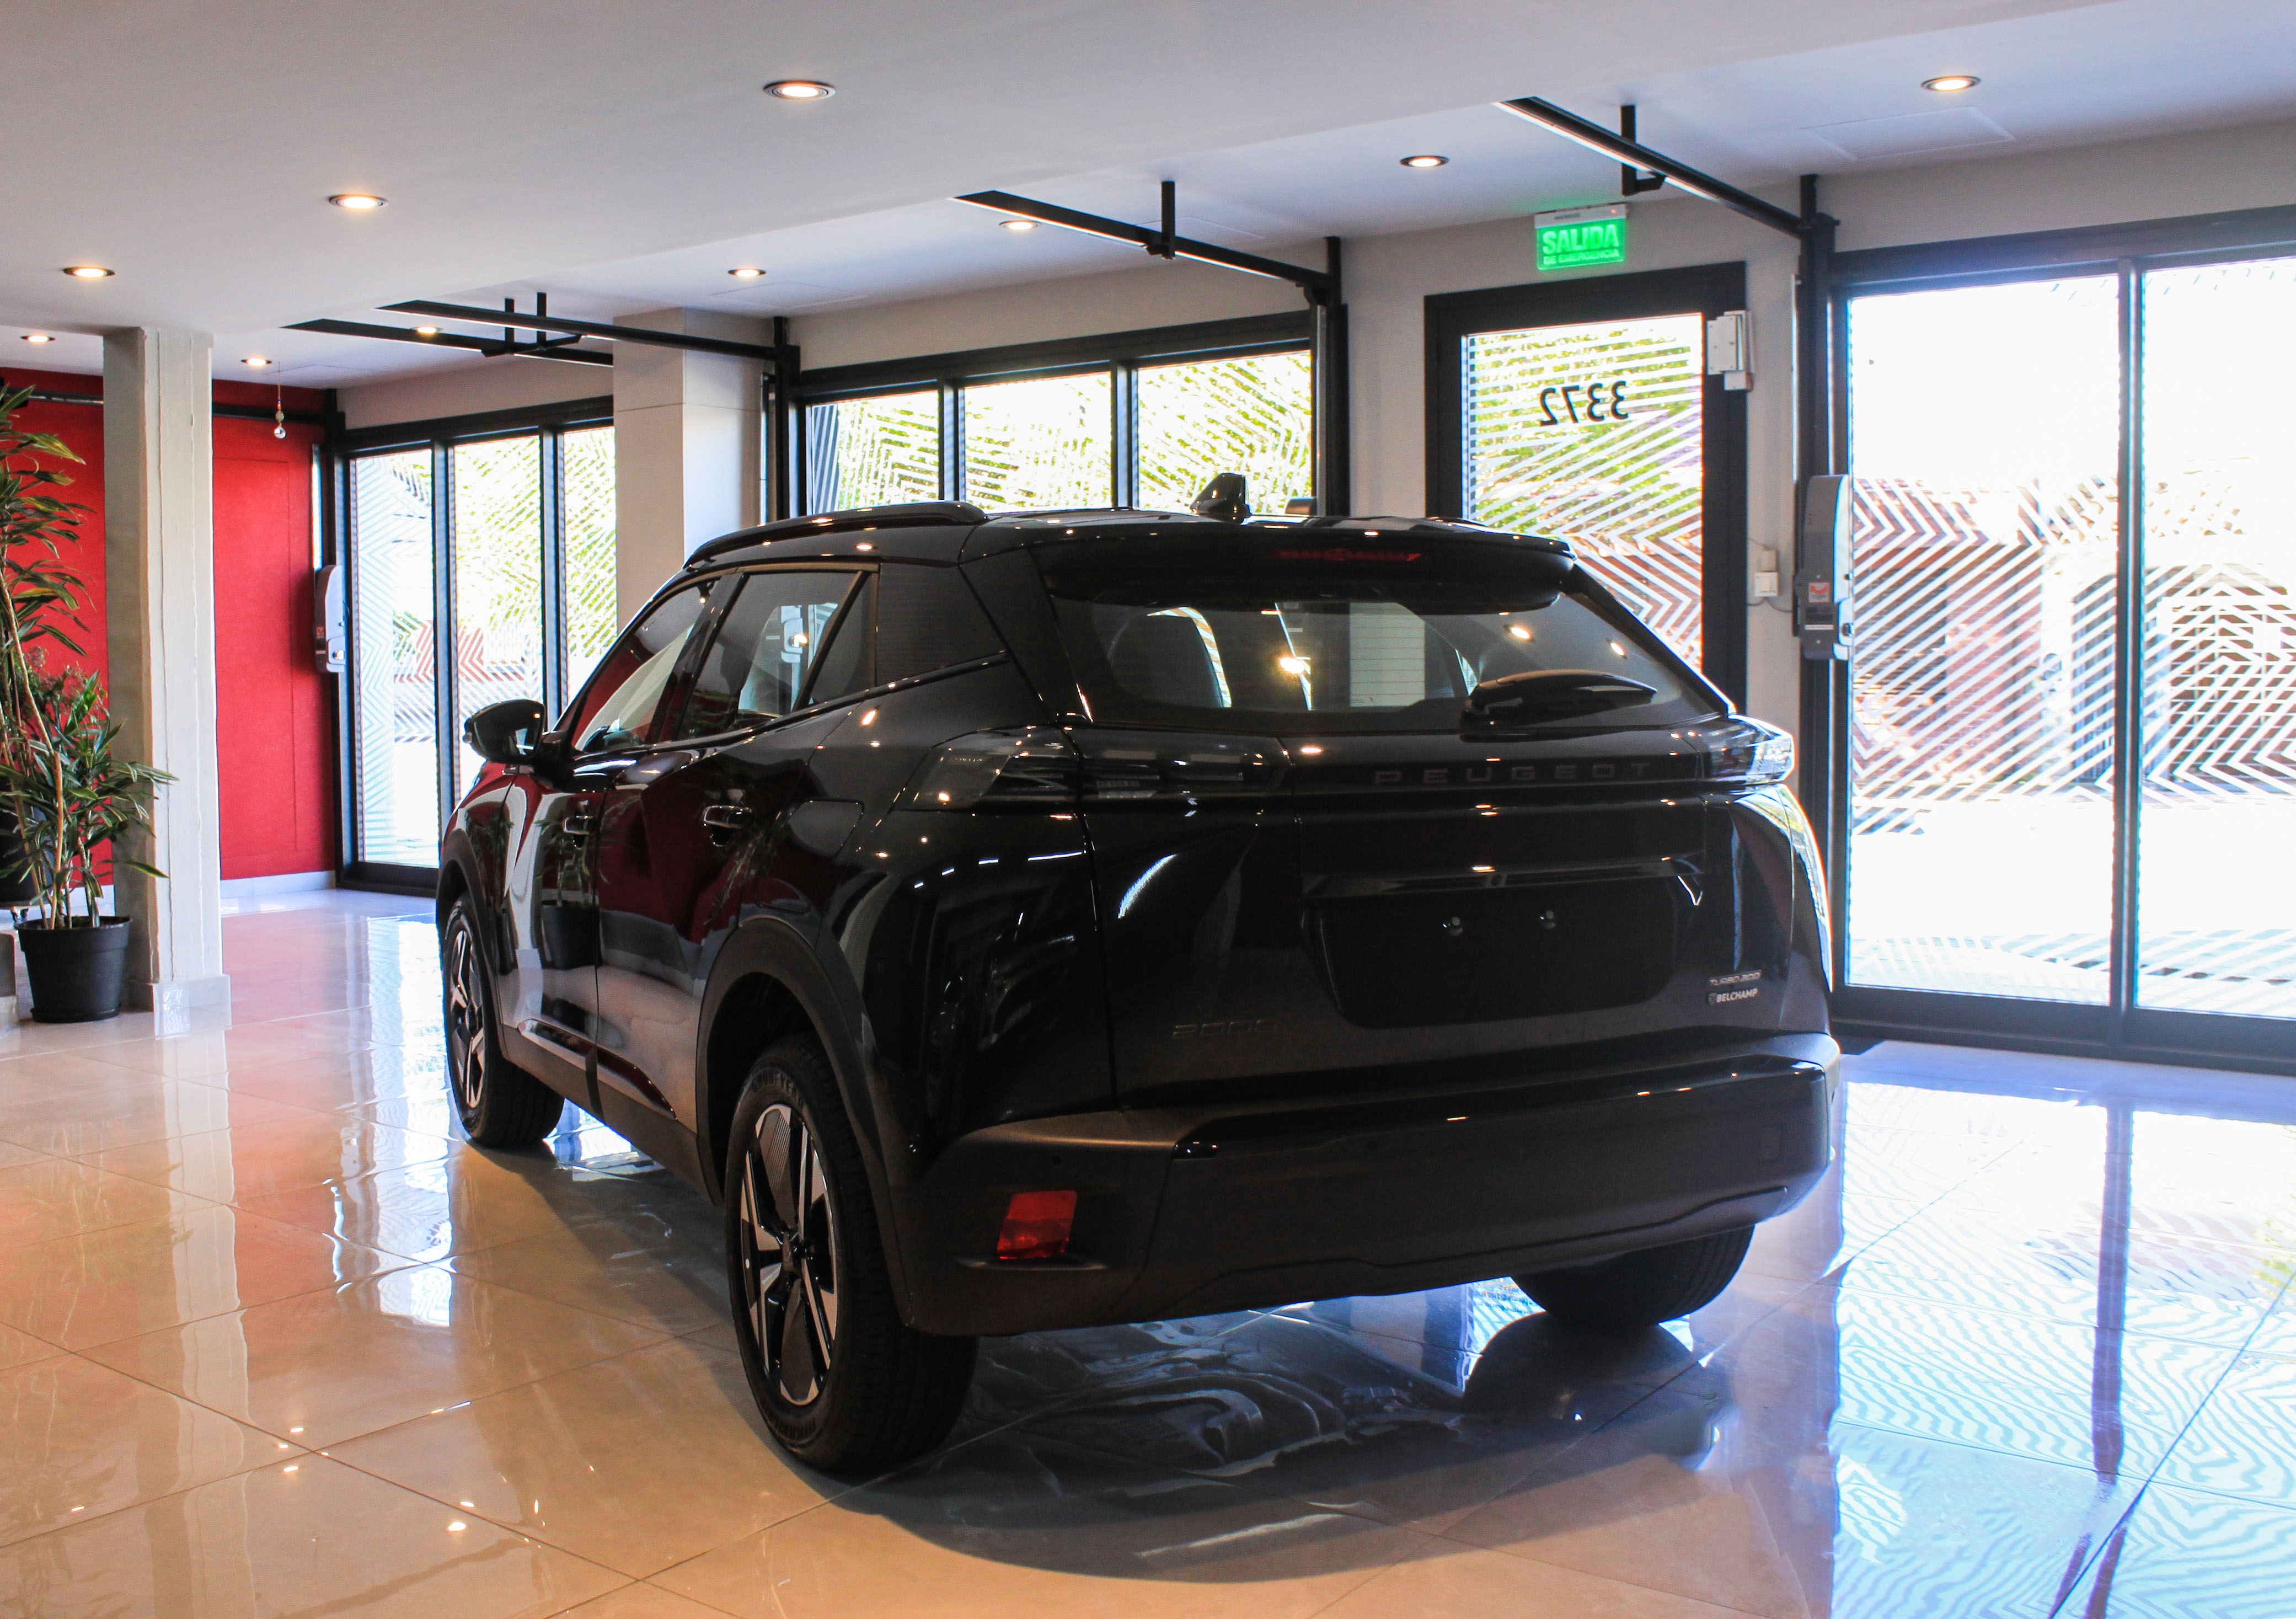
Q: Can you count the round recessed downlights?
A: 10